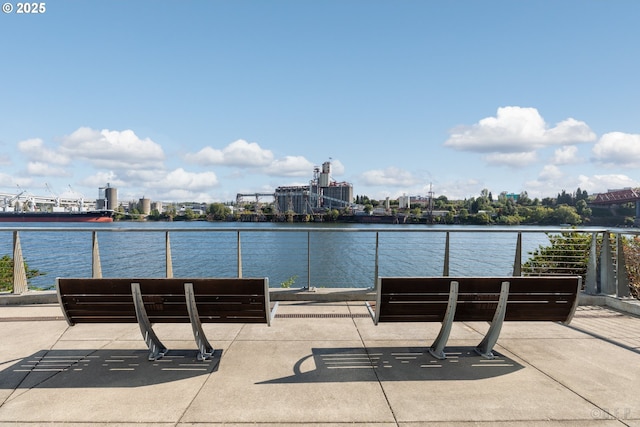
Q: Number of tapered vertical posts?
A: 11